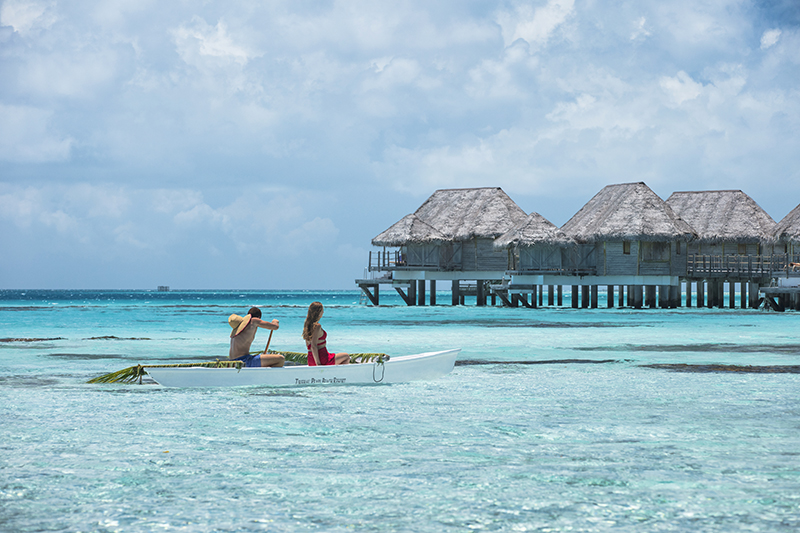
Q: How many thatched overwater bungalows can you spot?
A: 4